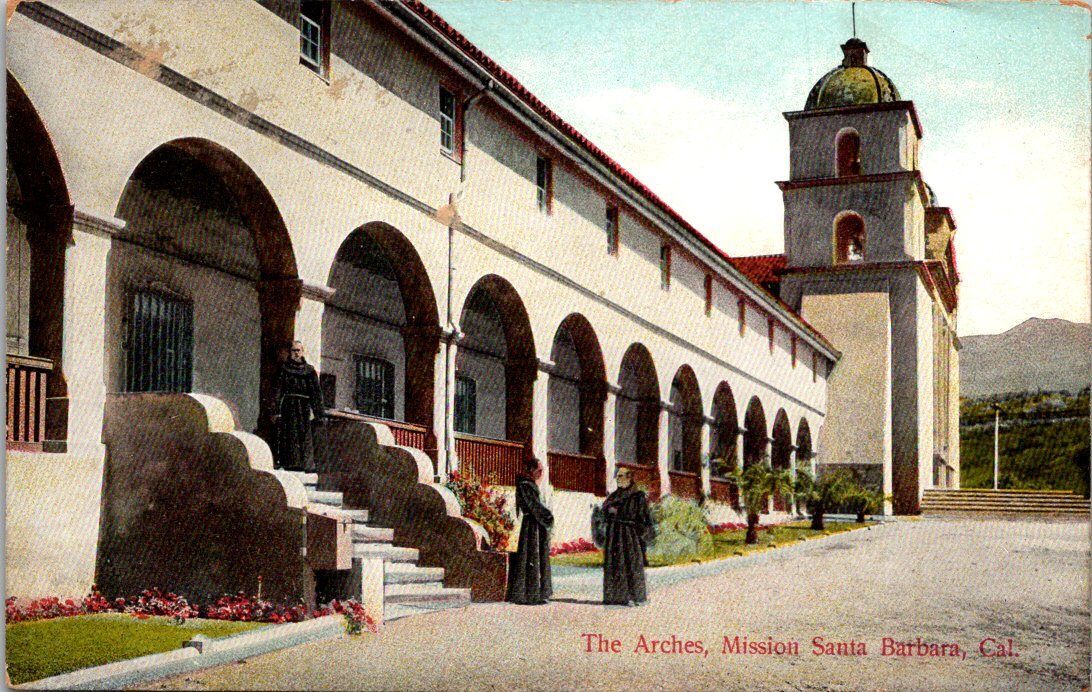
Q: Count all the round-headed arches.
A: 13